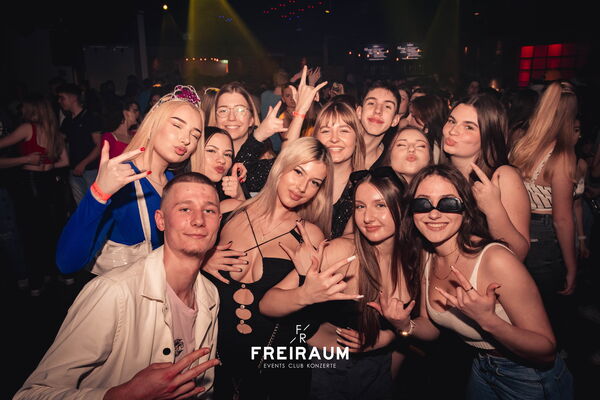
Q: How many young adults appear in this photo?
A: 11